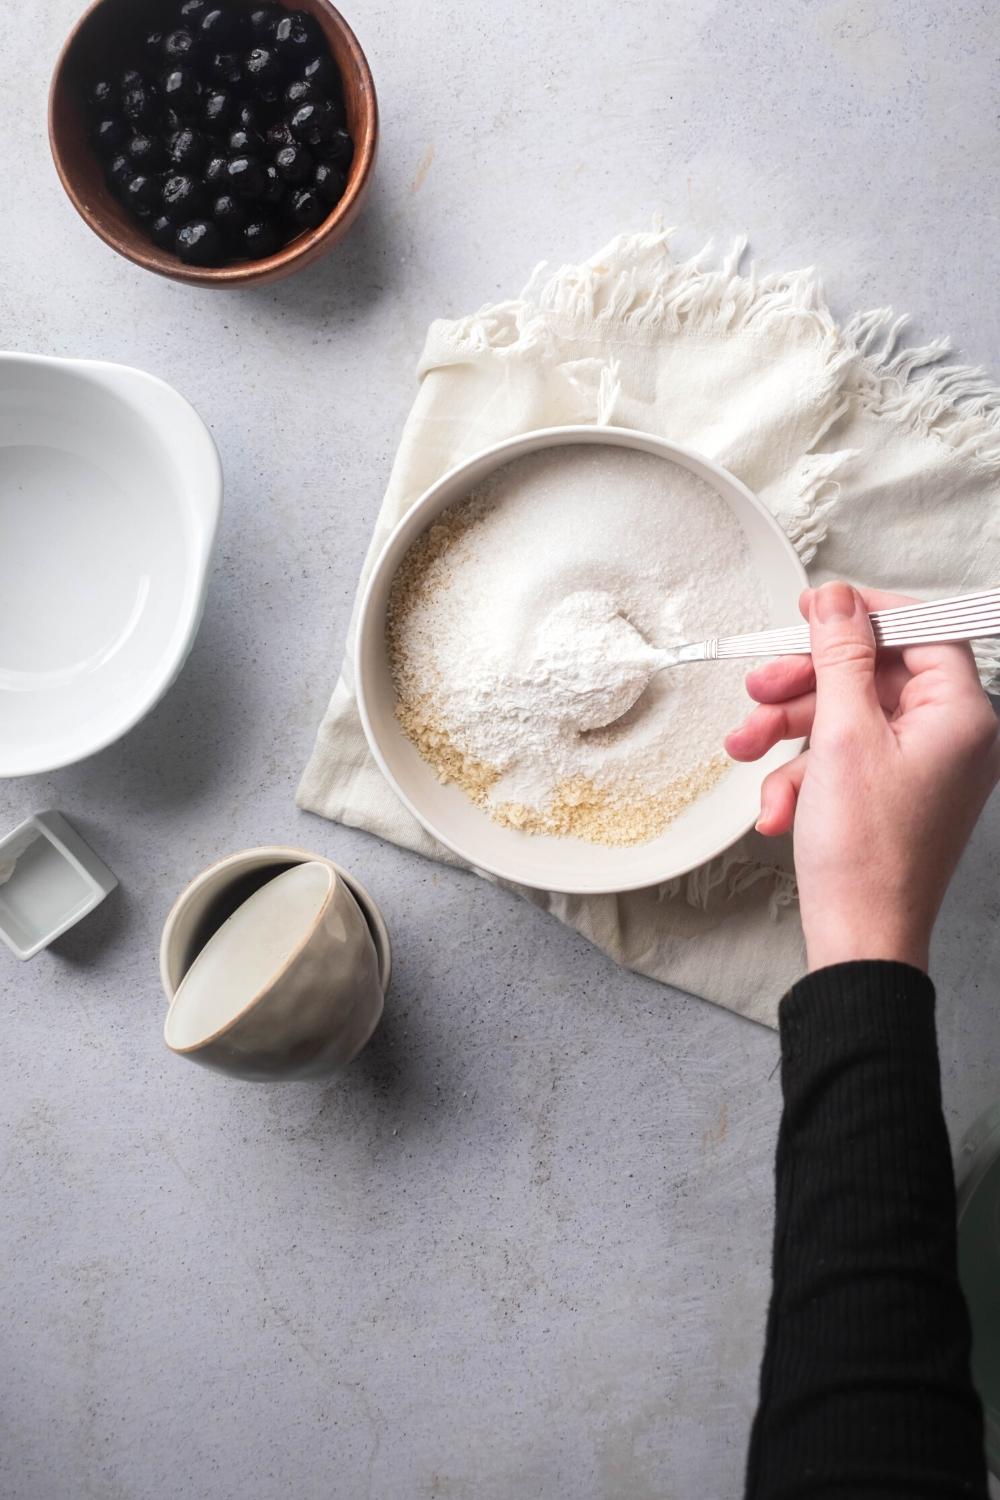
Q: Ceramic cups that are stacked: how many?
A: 2